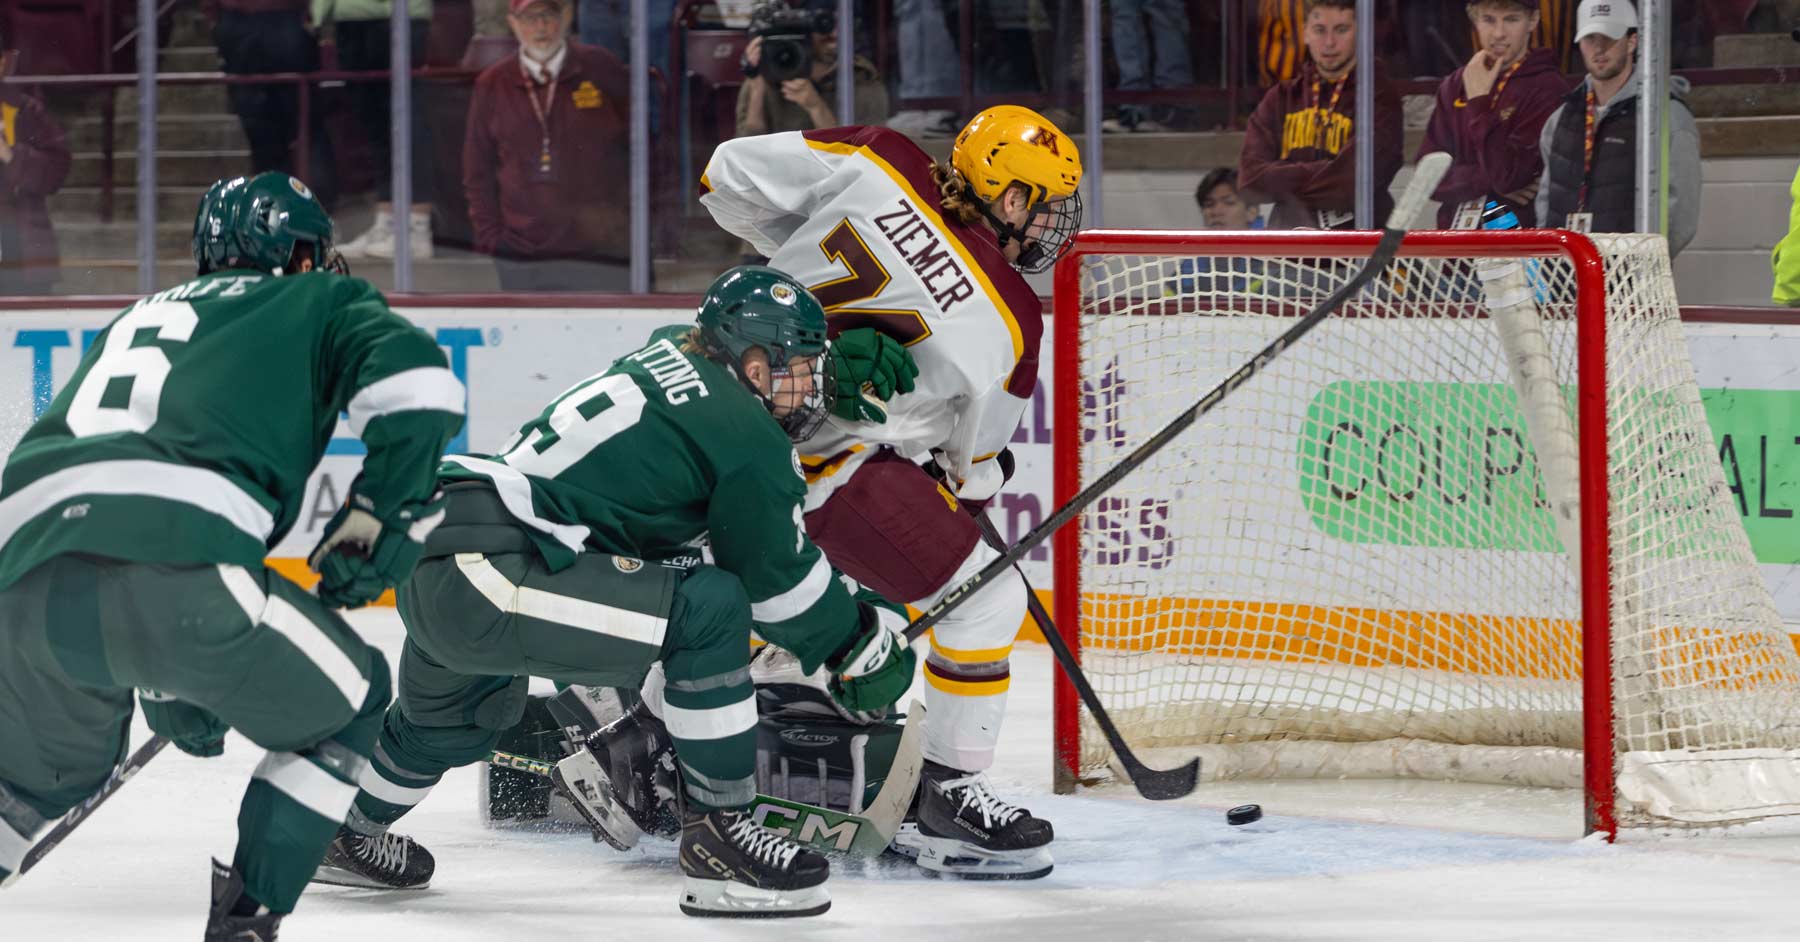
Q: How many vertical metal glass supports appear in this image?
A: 7